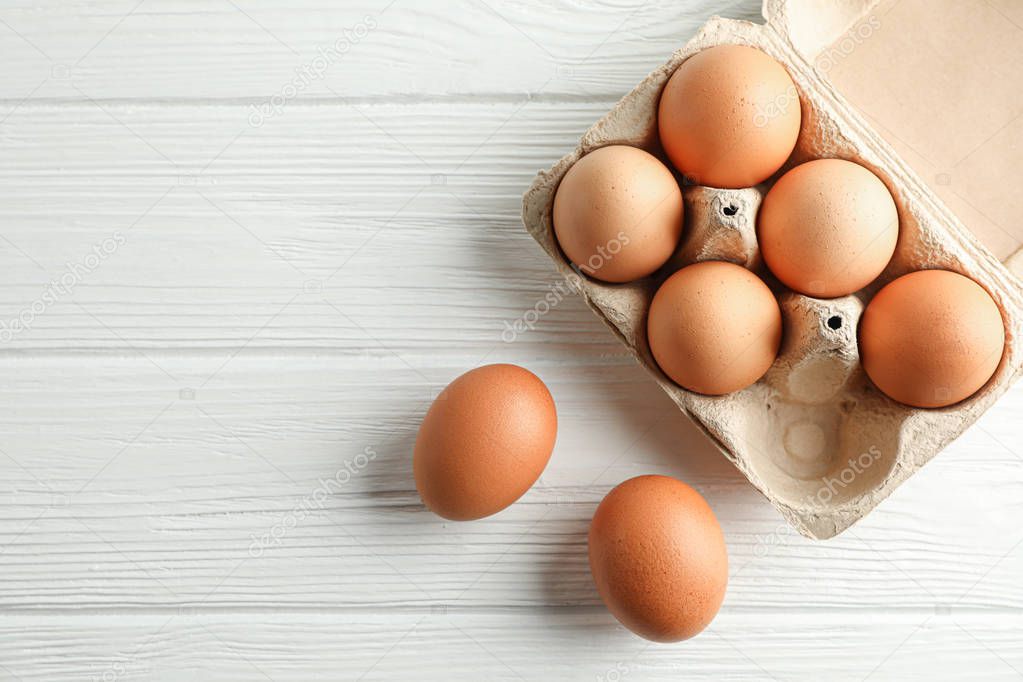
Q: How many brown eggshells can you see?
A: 7